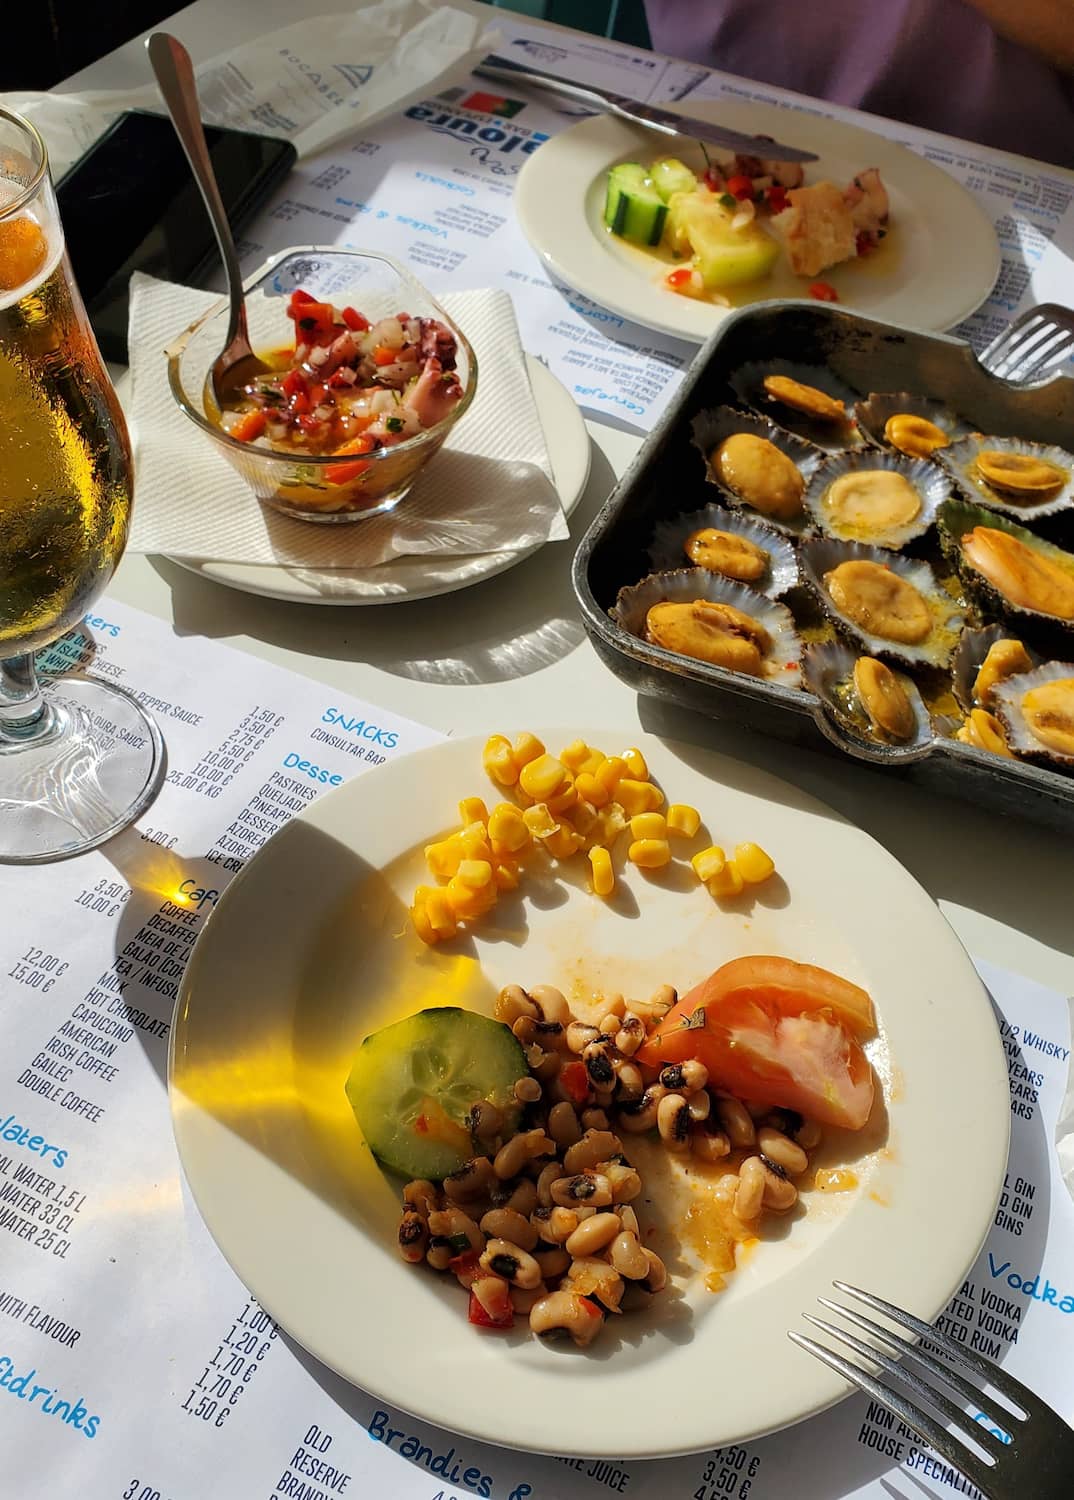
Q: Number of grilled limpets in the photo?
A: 13